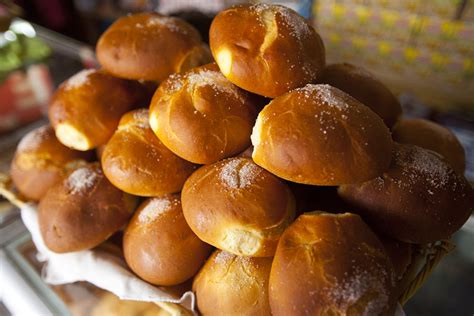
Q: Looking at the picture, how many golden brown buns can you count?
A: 15